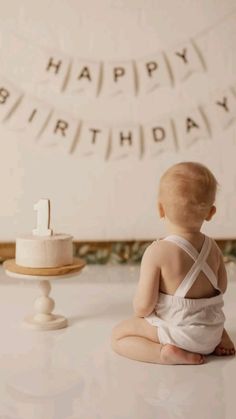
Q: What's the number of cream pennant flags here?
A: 13